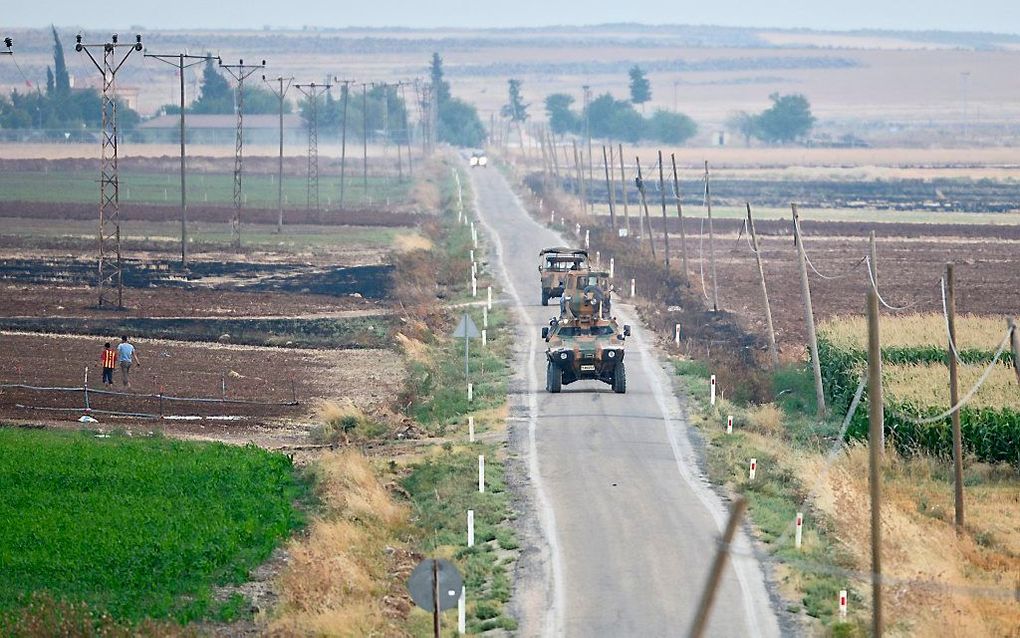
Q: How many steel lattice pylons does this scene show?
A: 3